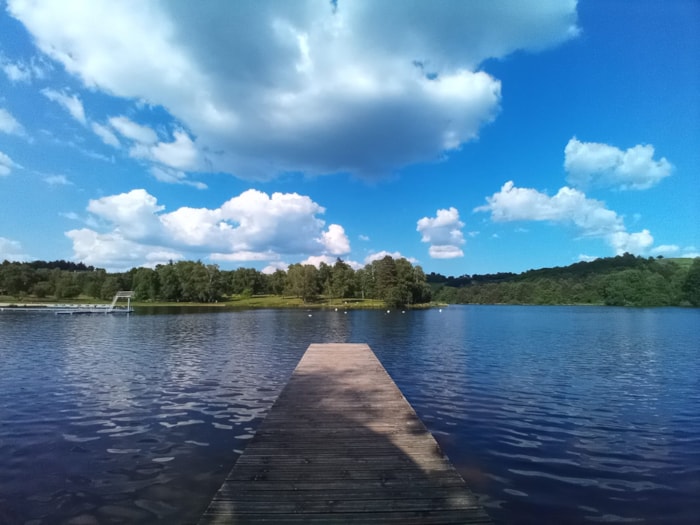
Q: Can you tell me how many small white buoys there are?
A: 6